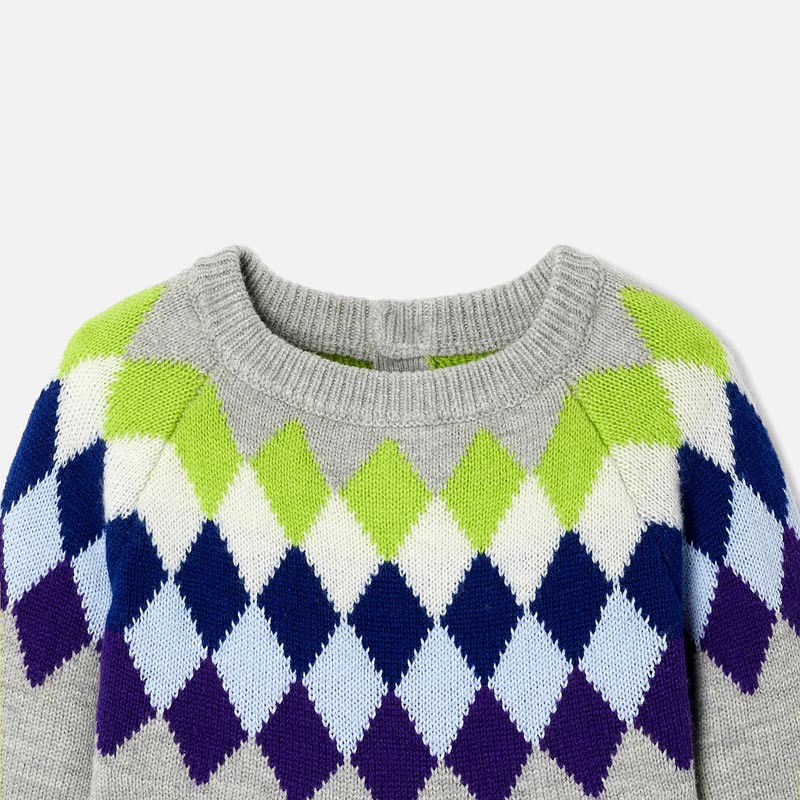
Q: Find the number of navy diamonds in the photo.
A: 11